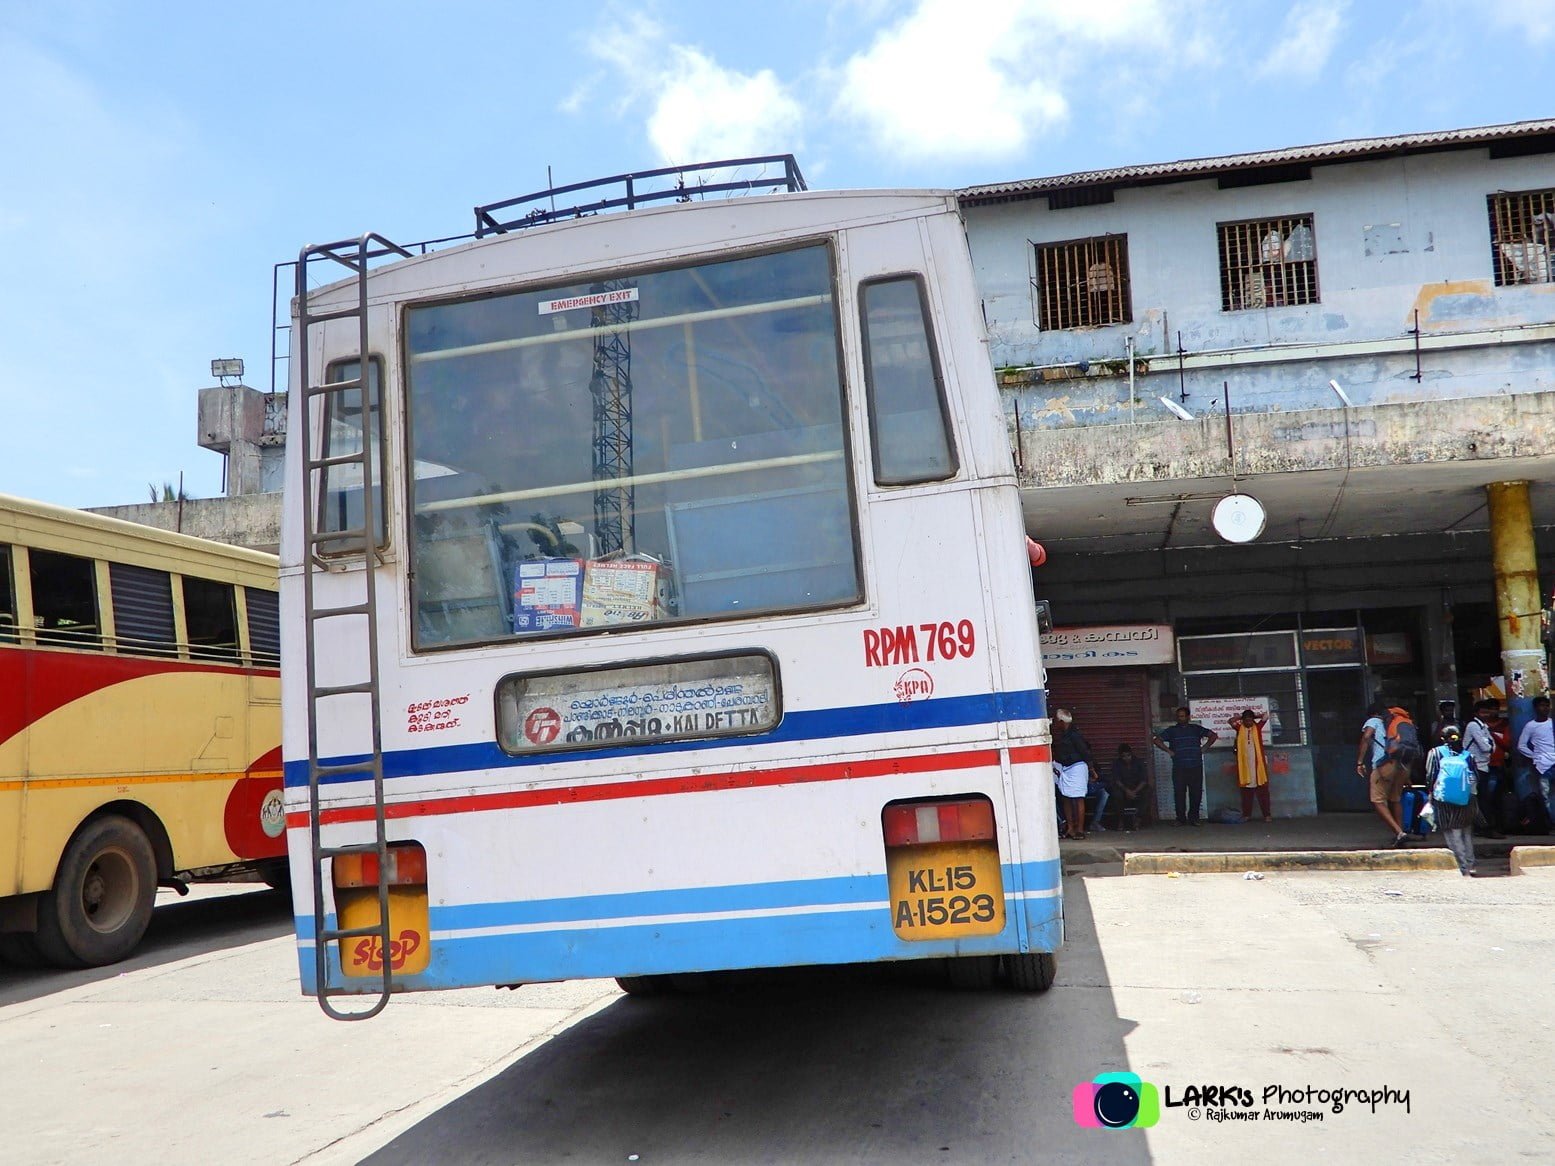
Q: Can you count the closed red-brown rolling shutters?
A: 1